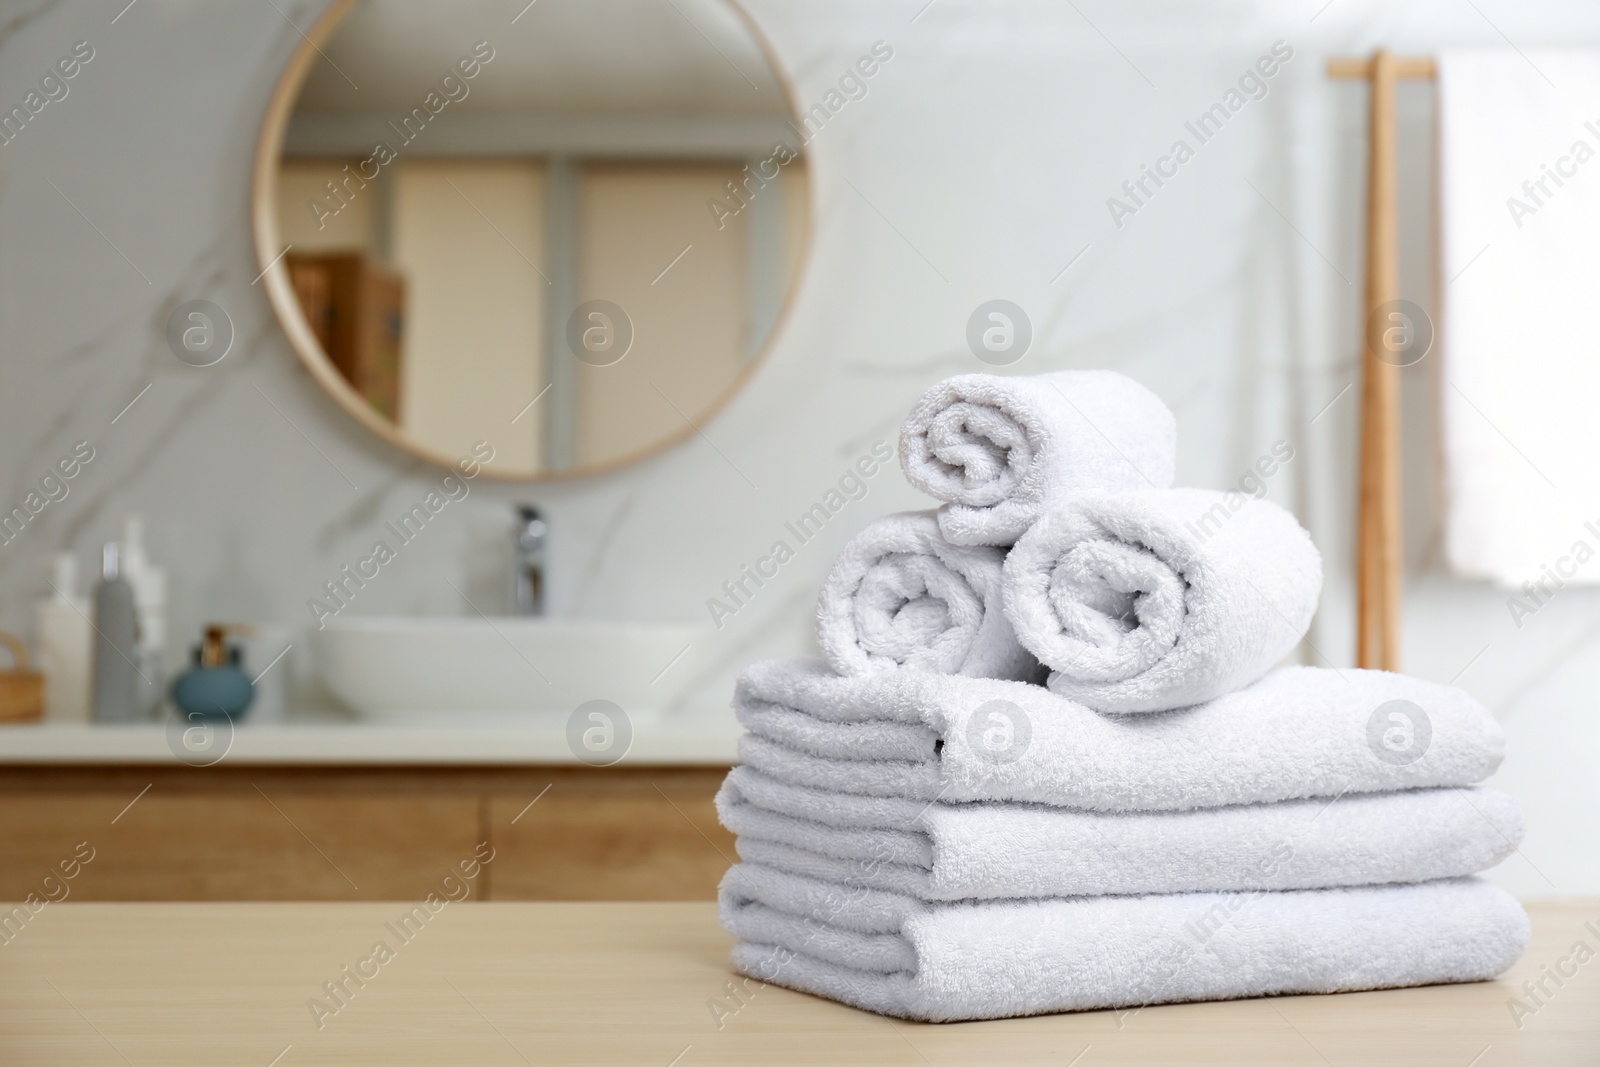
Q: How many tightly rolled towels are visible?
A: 3